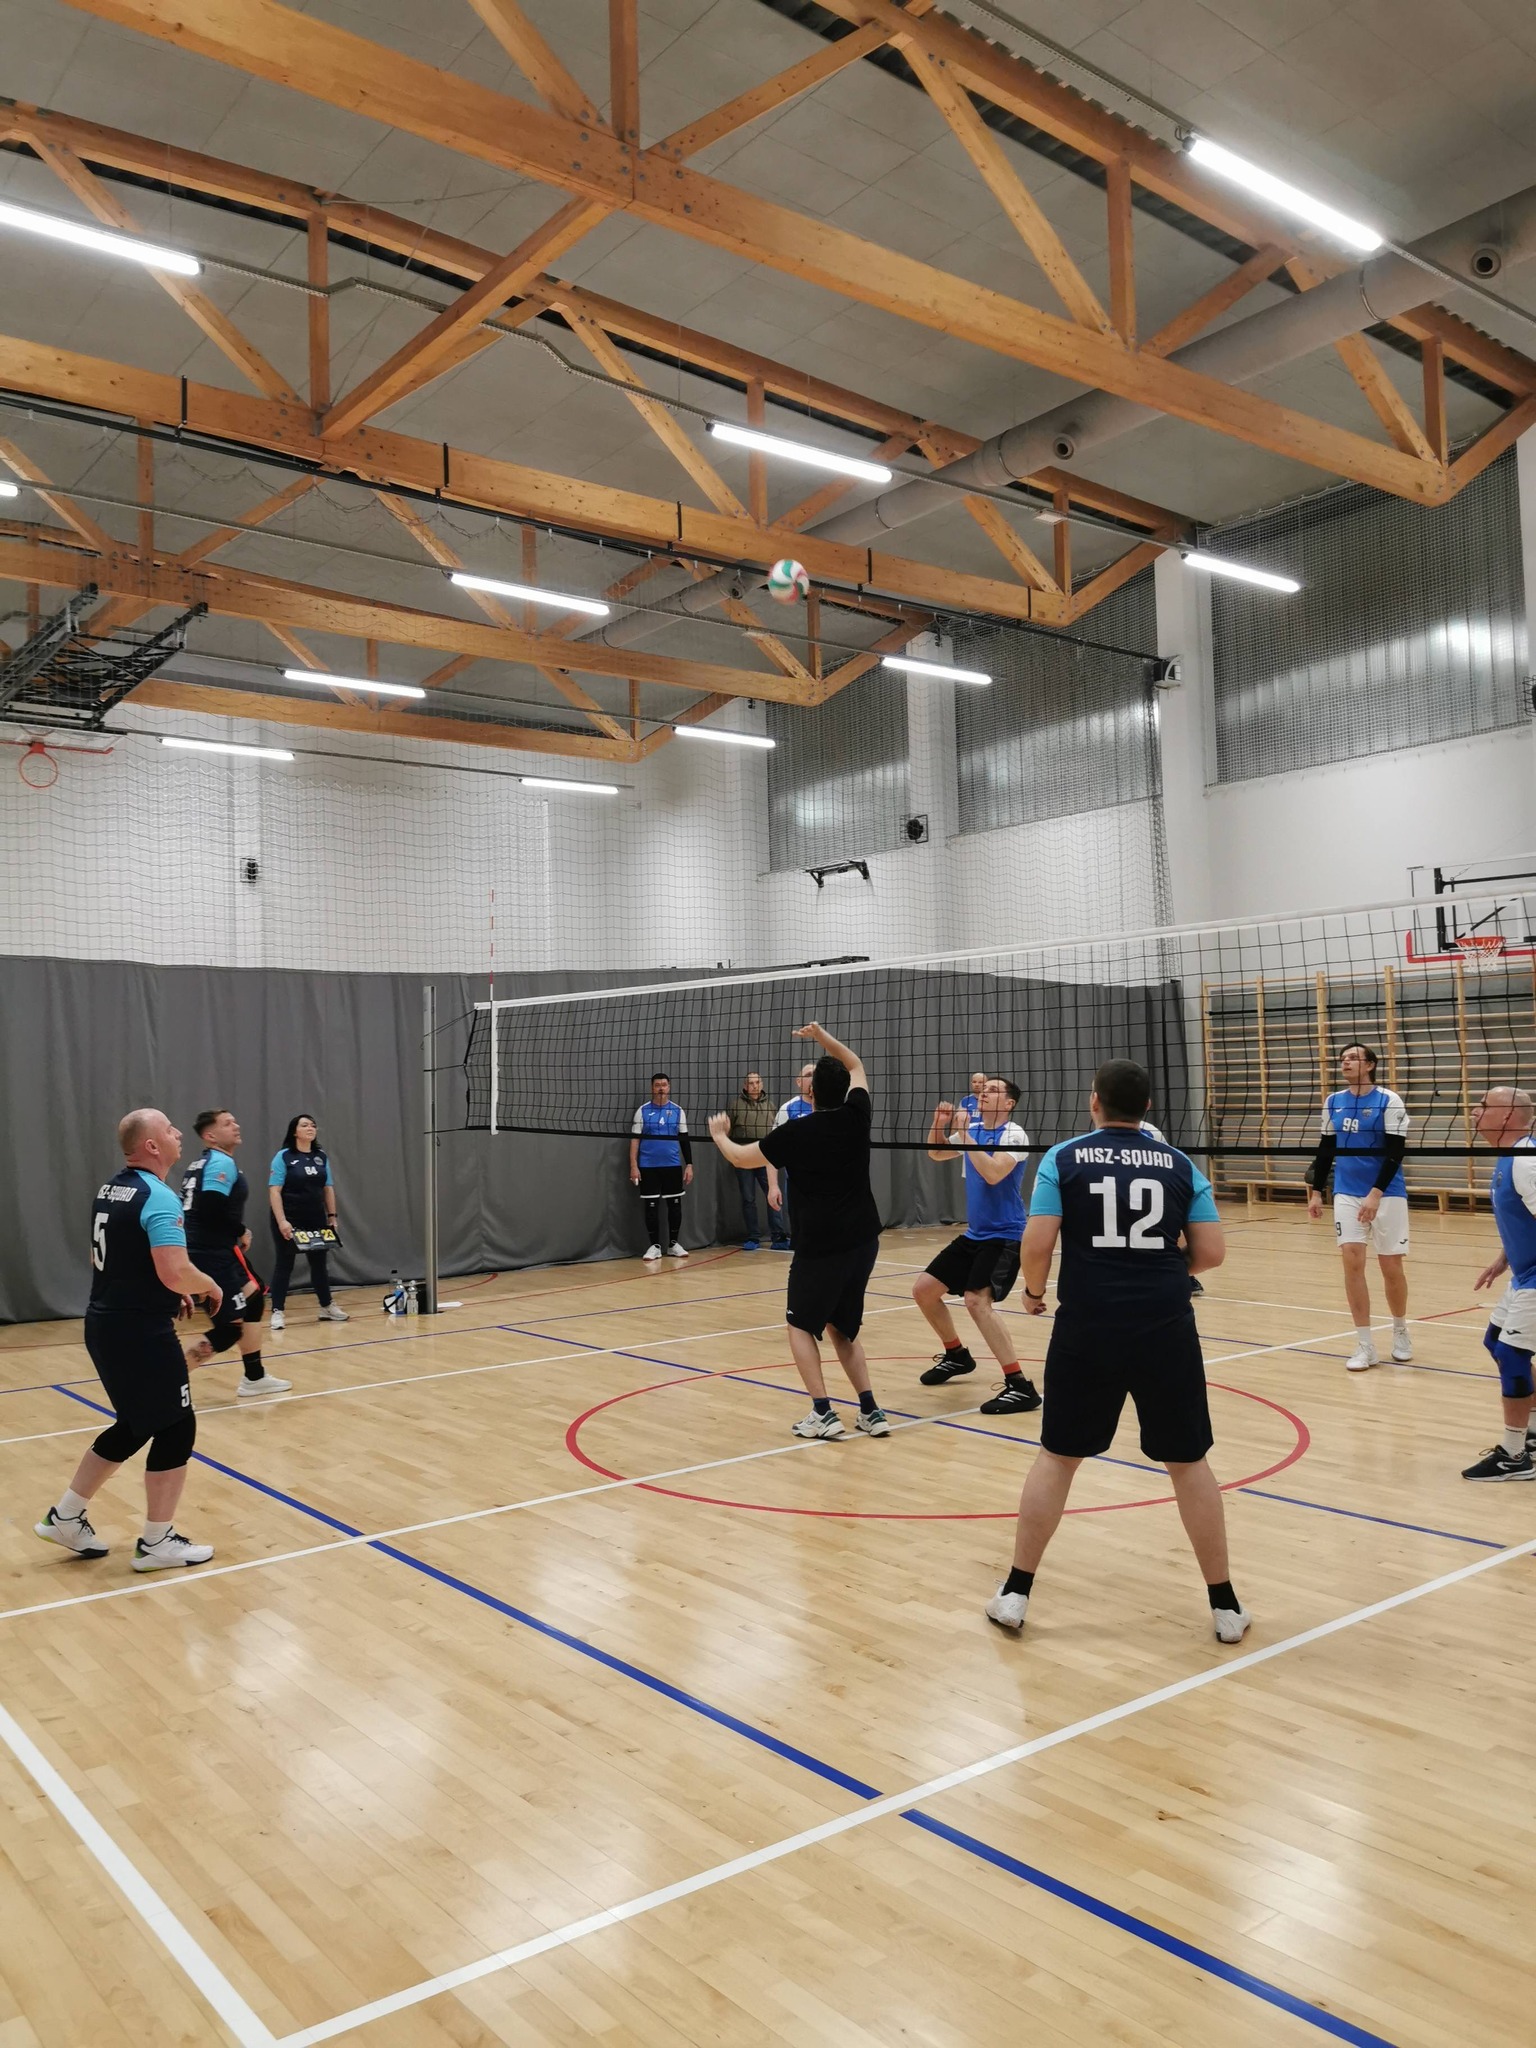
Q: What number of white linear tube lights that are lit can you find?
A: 11